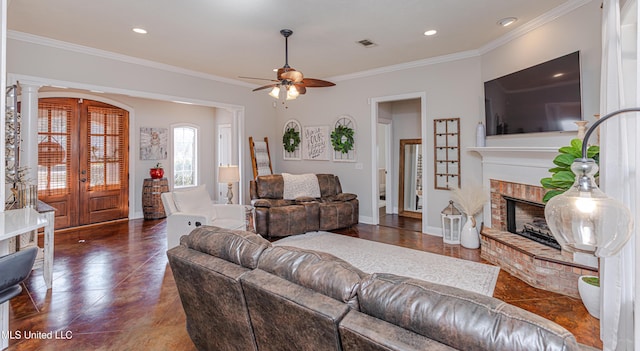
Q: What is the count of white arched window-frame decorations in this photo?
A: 2